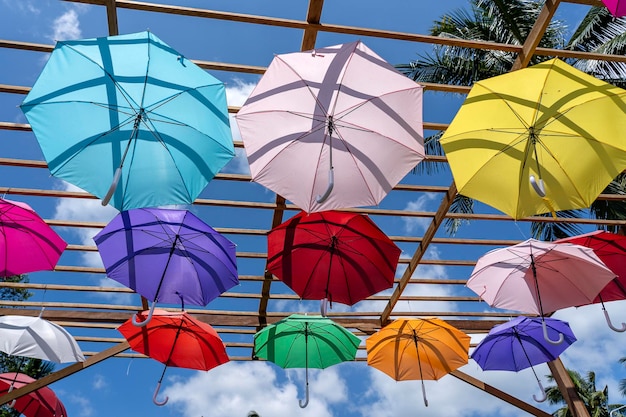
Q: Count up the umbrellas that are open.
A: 15